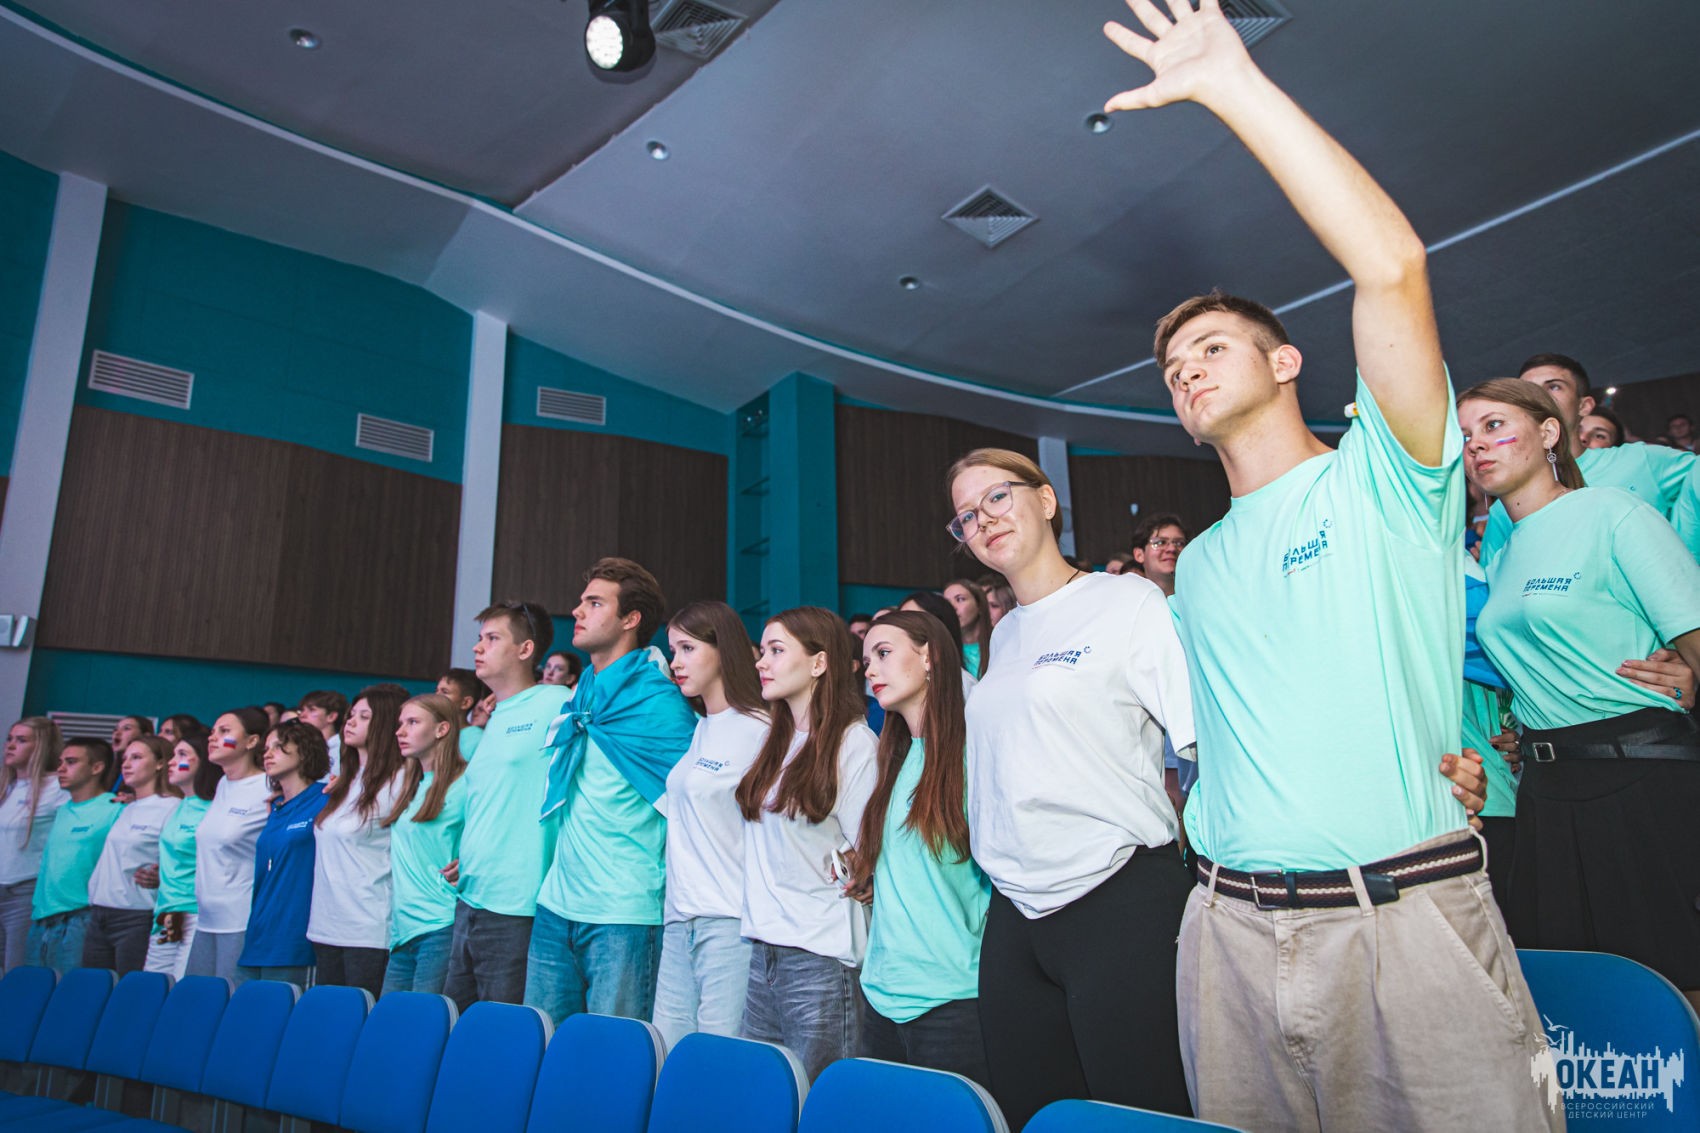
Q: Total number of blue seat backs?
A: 13